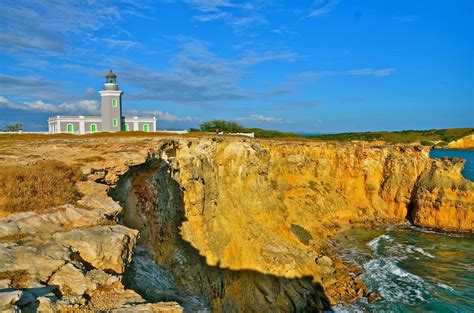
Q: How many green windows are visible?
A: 6